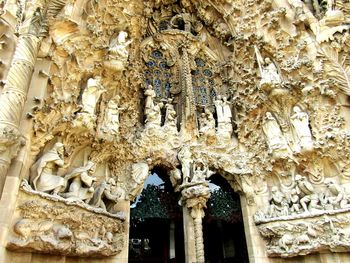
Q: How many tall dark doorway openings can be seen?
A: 2